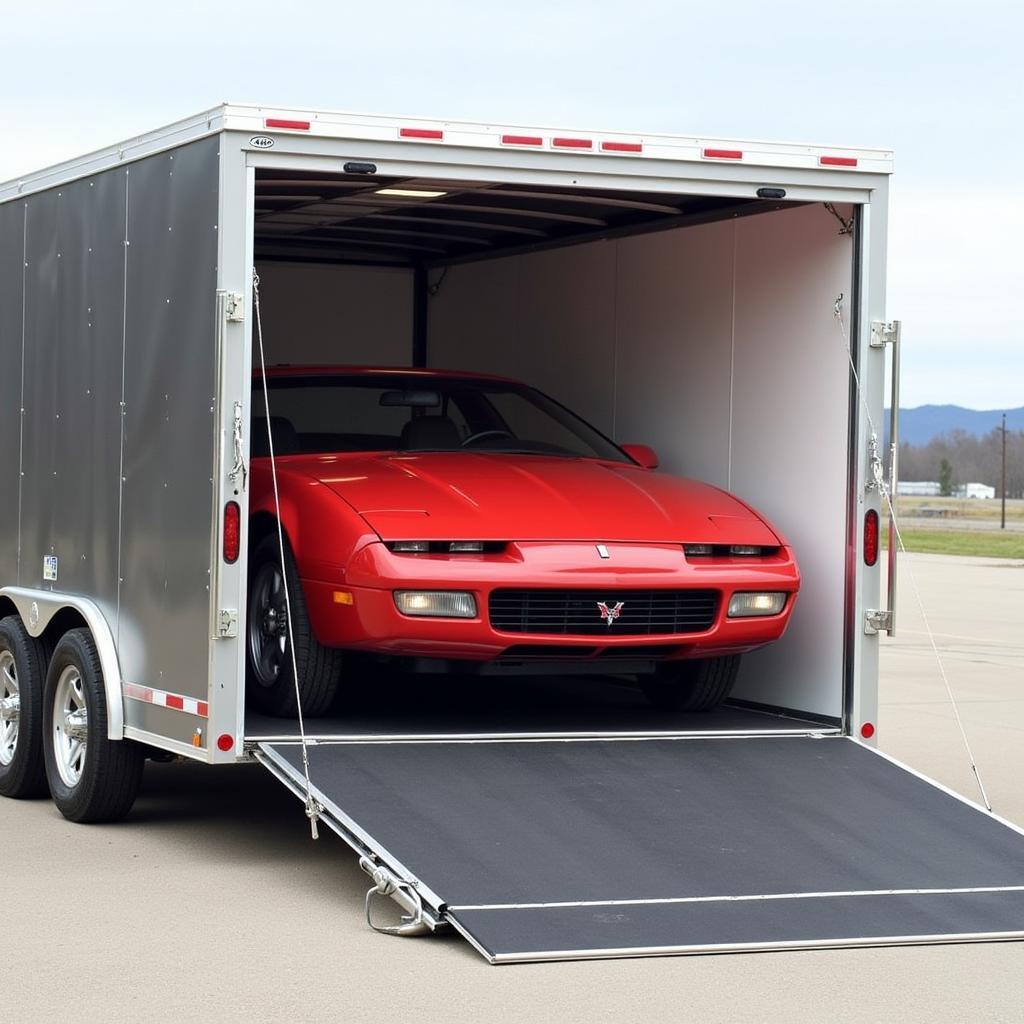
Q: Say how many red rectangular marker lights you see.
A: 7